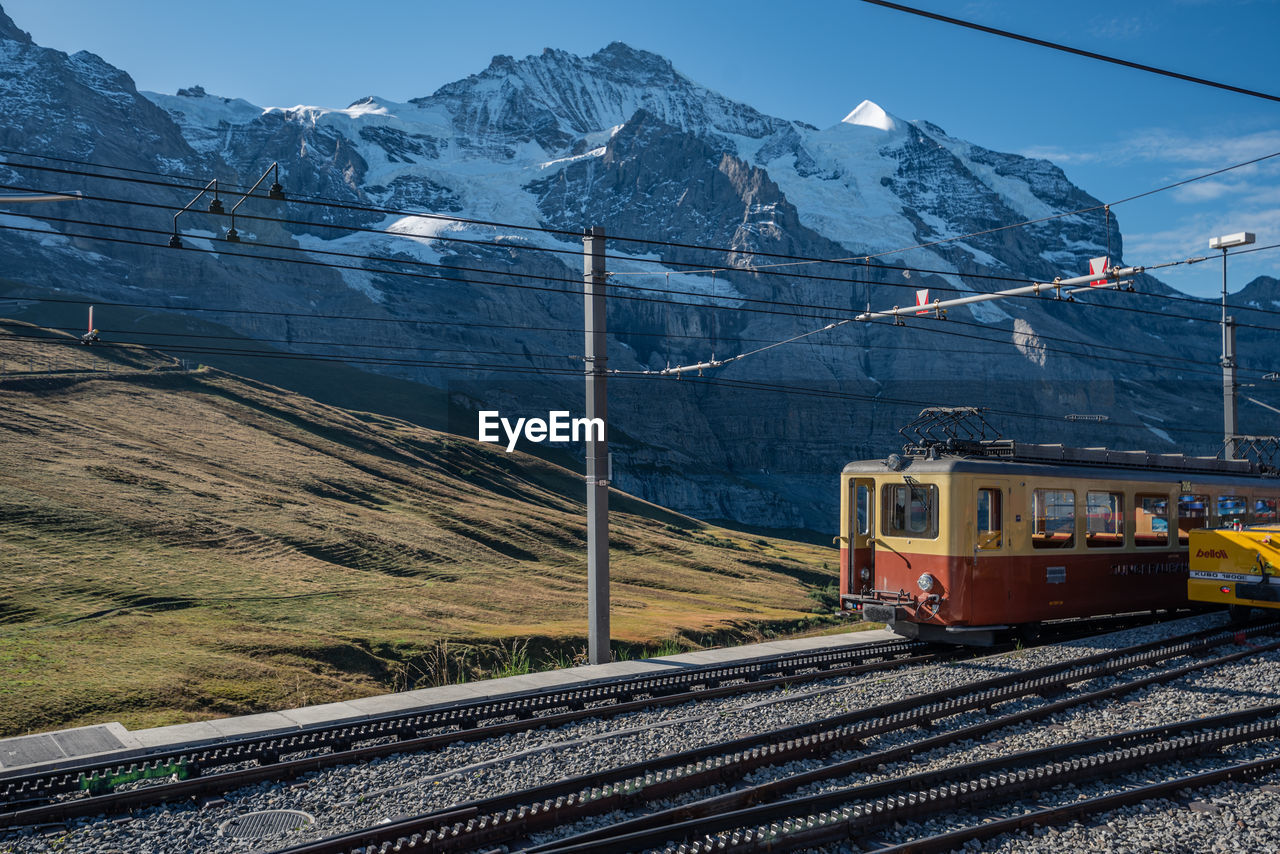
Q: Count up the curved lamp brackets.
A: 2